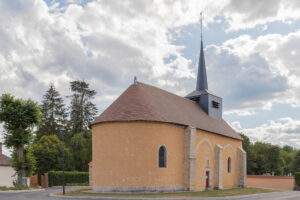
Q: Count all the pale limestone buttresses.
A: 3